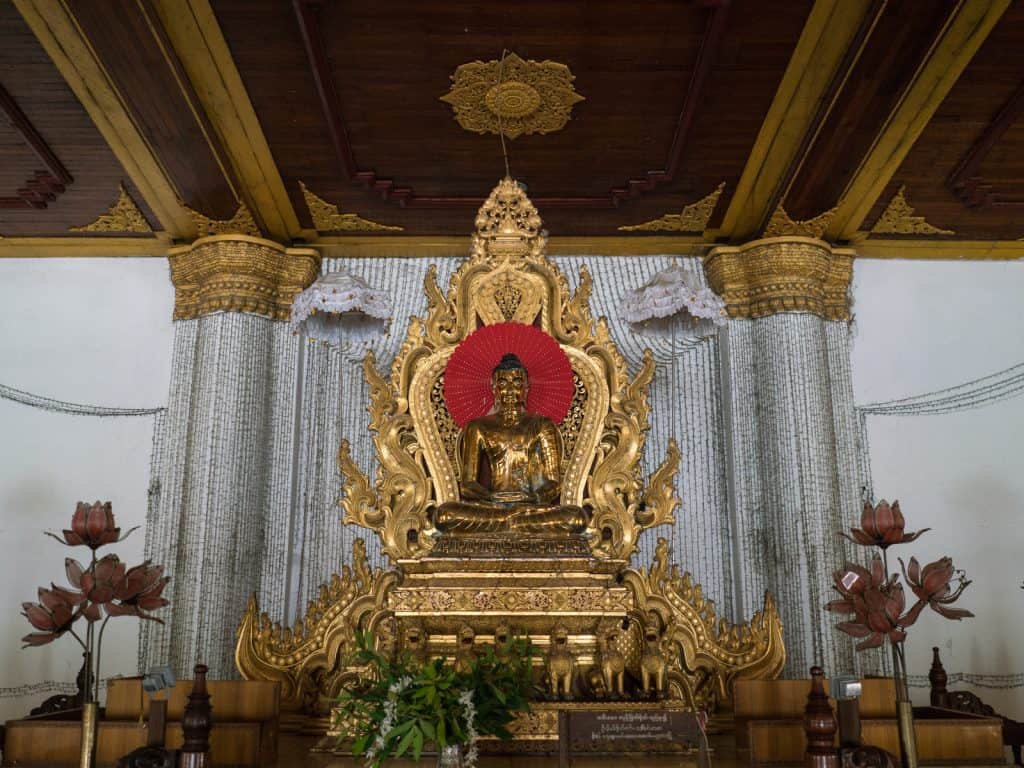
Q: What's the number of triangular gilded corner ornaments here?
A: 4